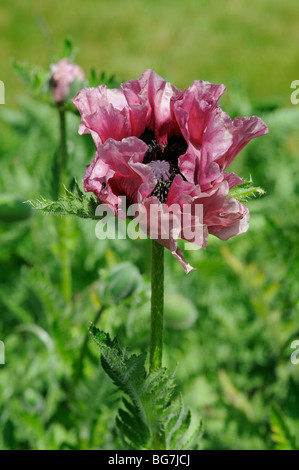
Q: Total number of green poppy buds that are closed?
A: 2